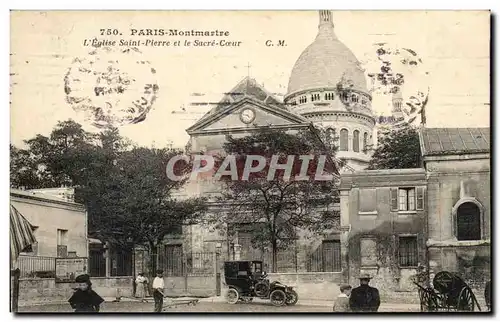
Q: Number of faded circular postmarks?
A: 2